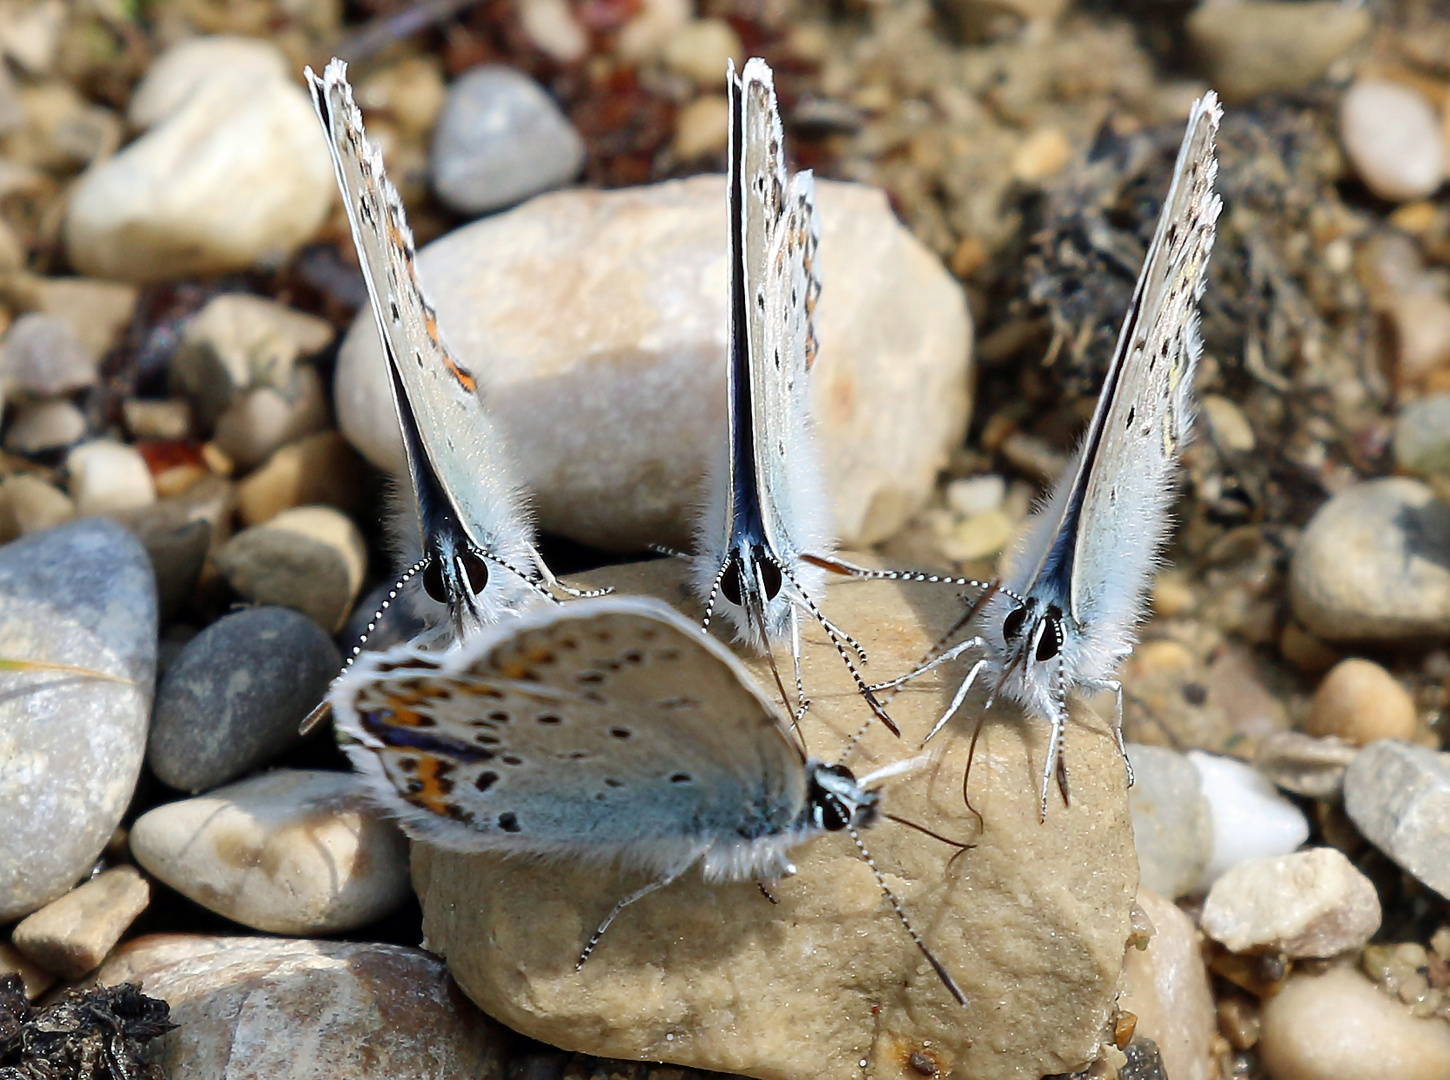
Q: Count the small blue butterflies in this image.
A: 4